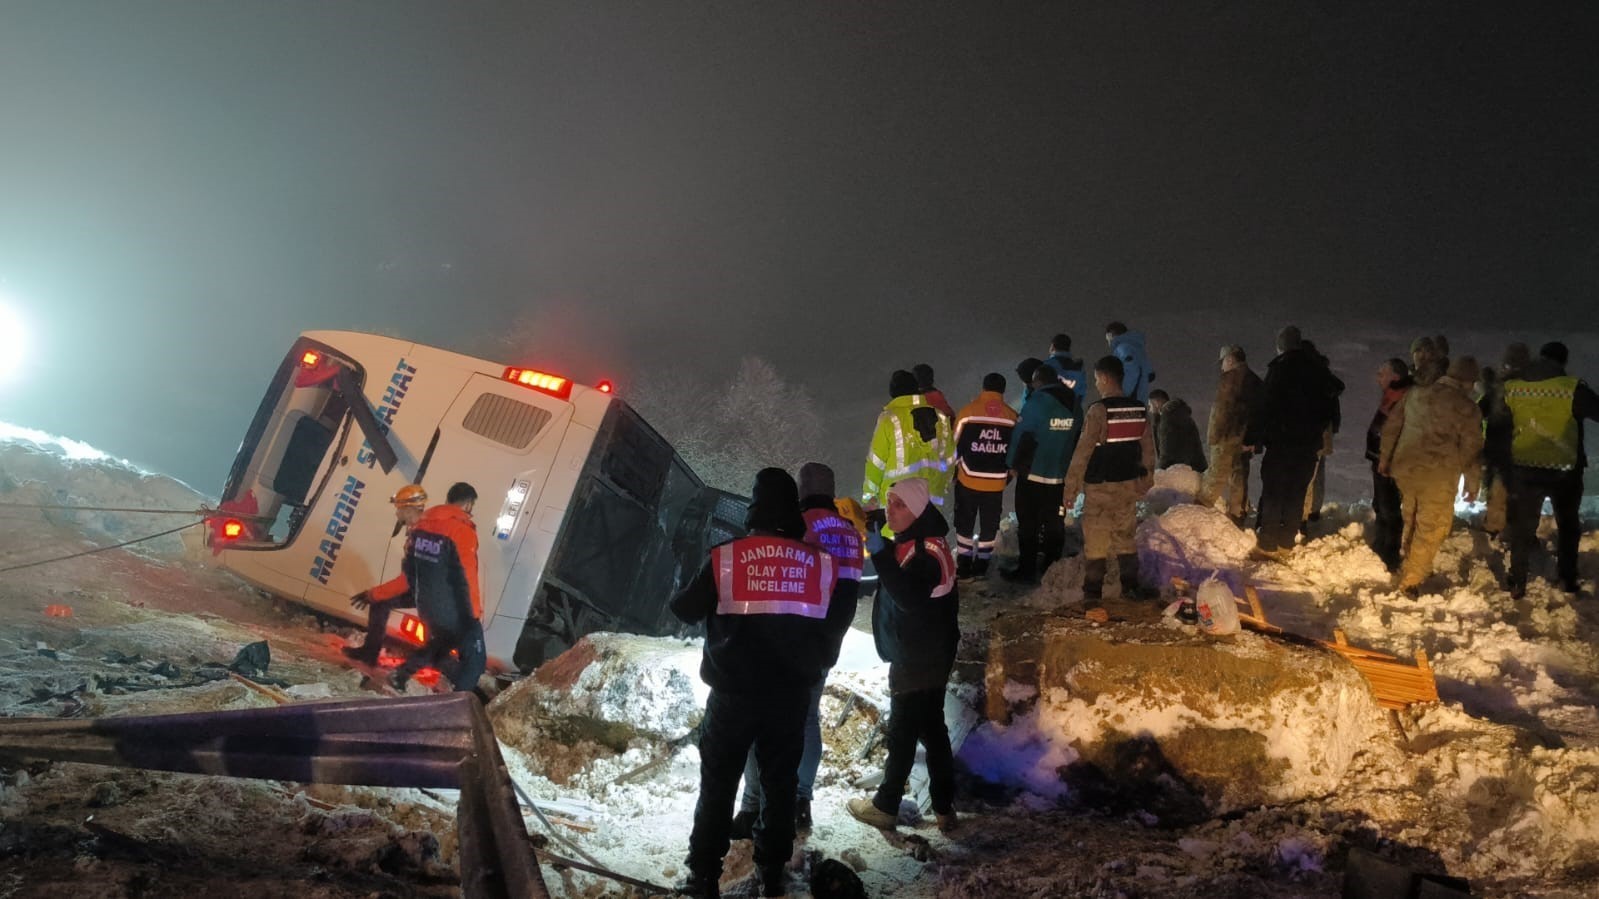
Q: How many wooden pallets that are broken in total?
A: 1